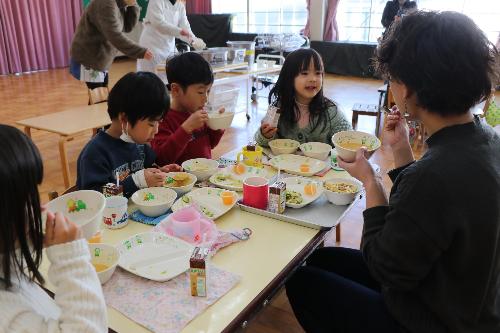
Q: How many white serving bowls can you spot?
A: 10